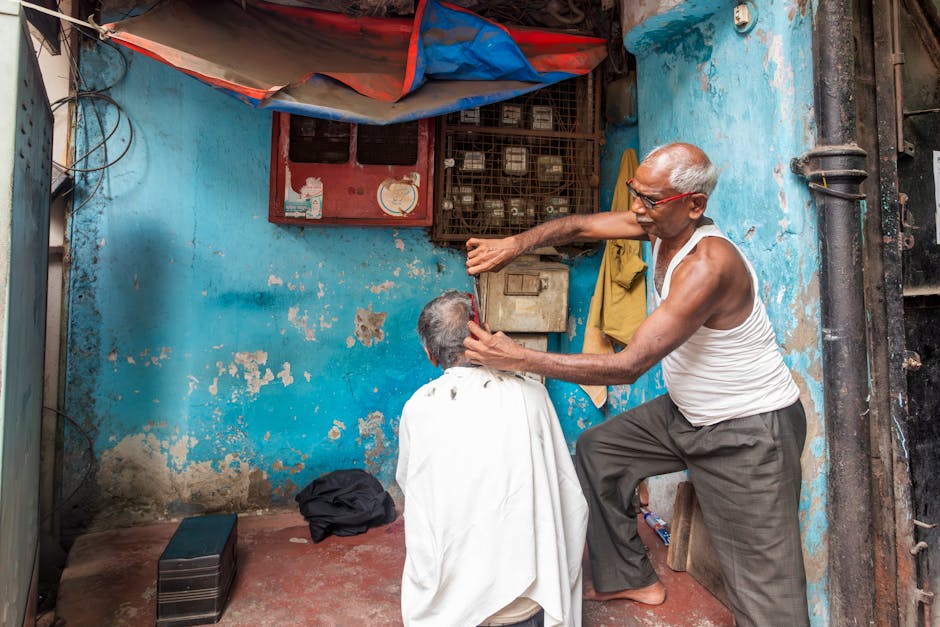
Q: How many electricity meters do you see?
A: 10